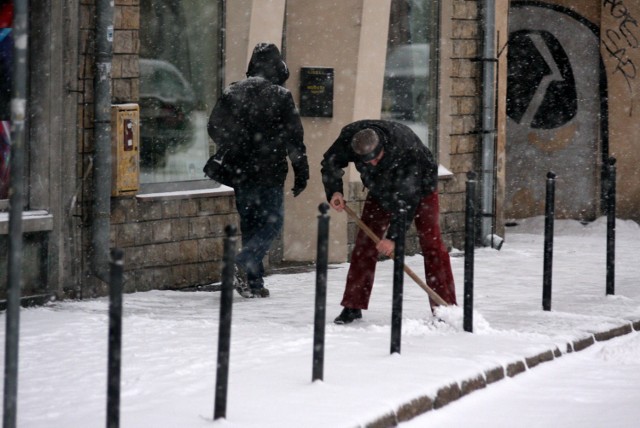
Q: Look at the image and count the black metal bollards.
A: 7